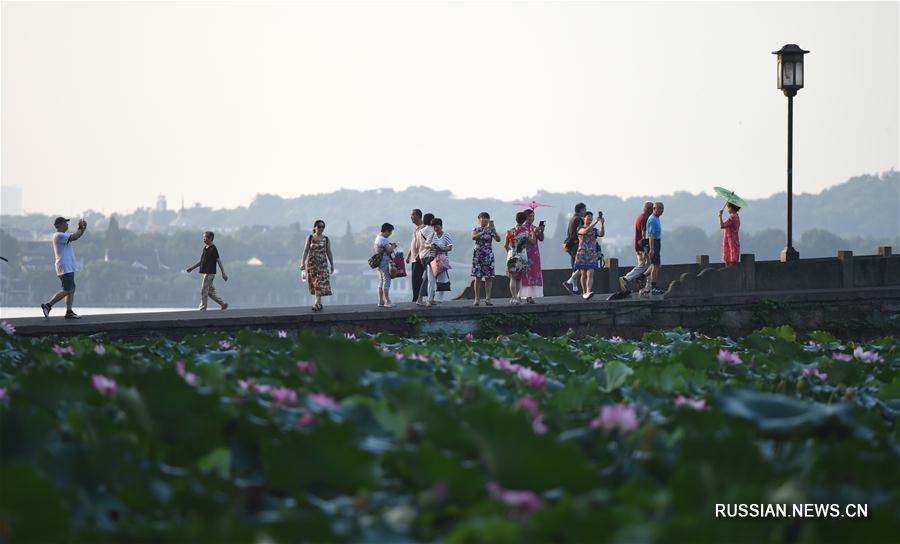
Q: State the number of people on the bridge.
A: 15